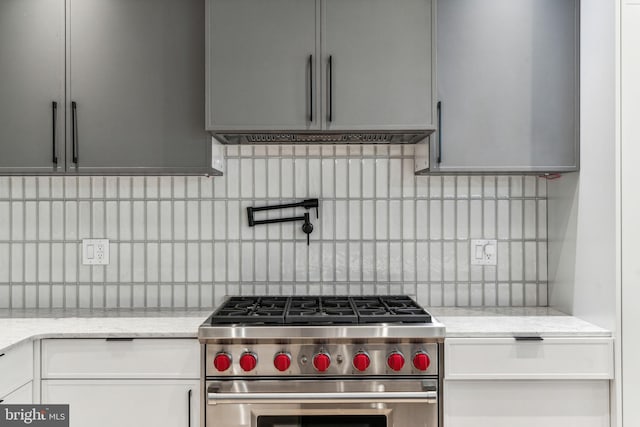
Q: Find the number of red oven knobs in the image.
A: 7